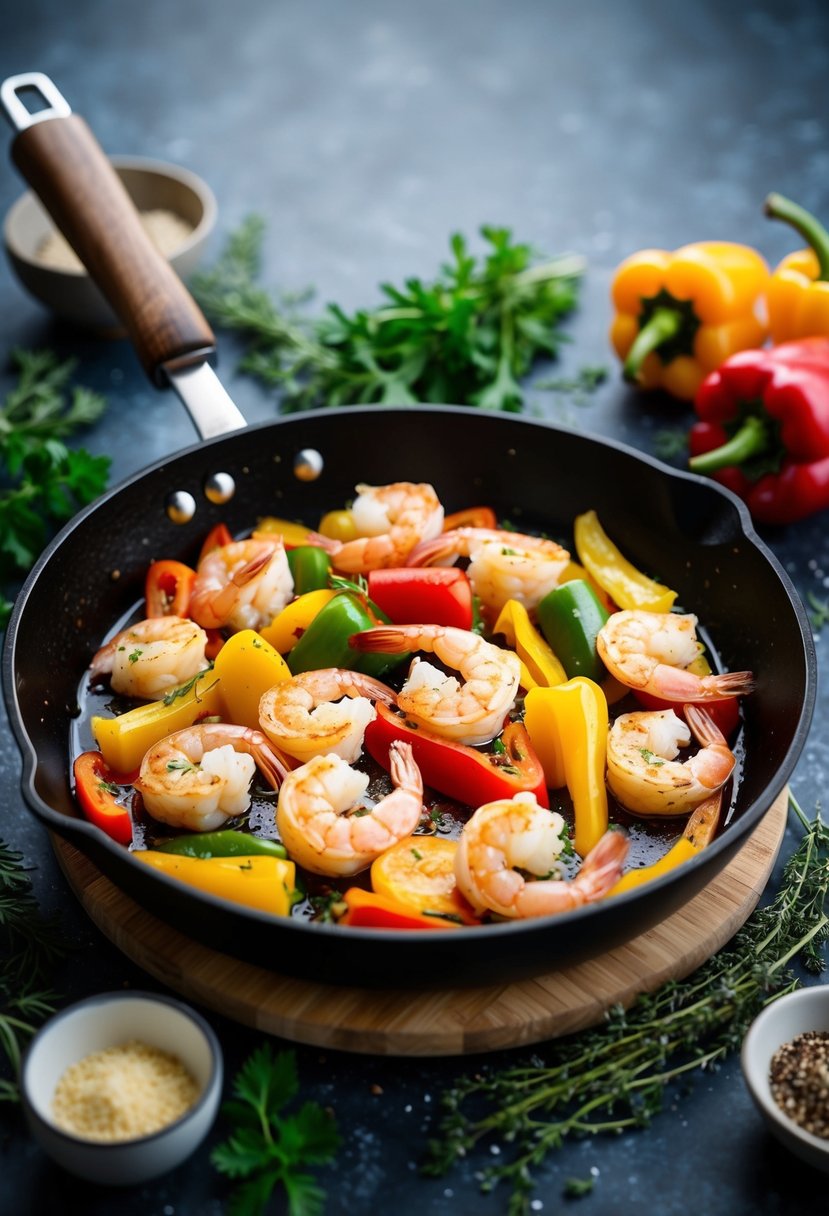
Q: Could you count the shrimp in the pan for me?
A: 11